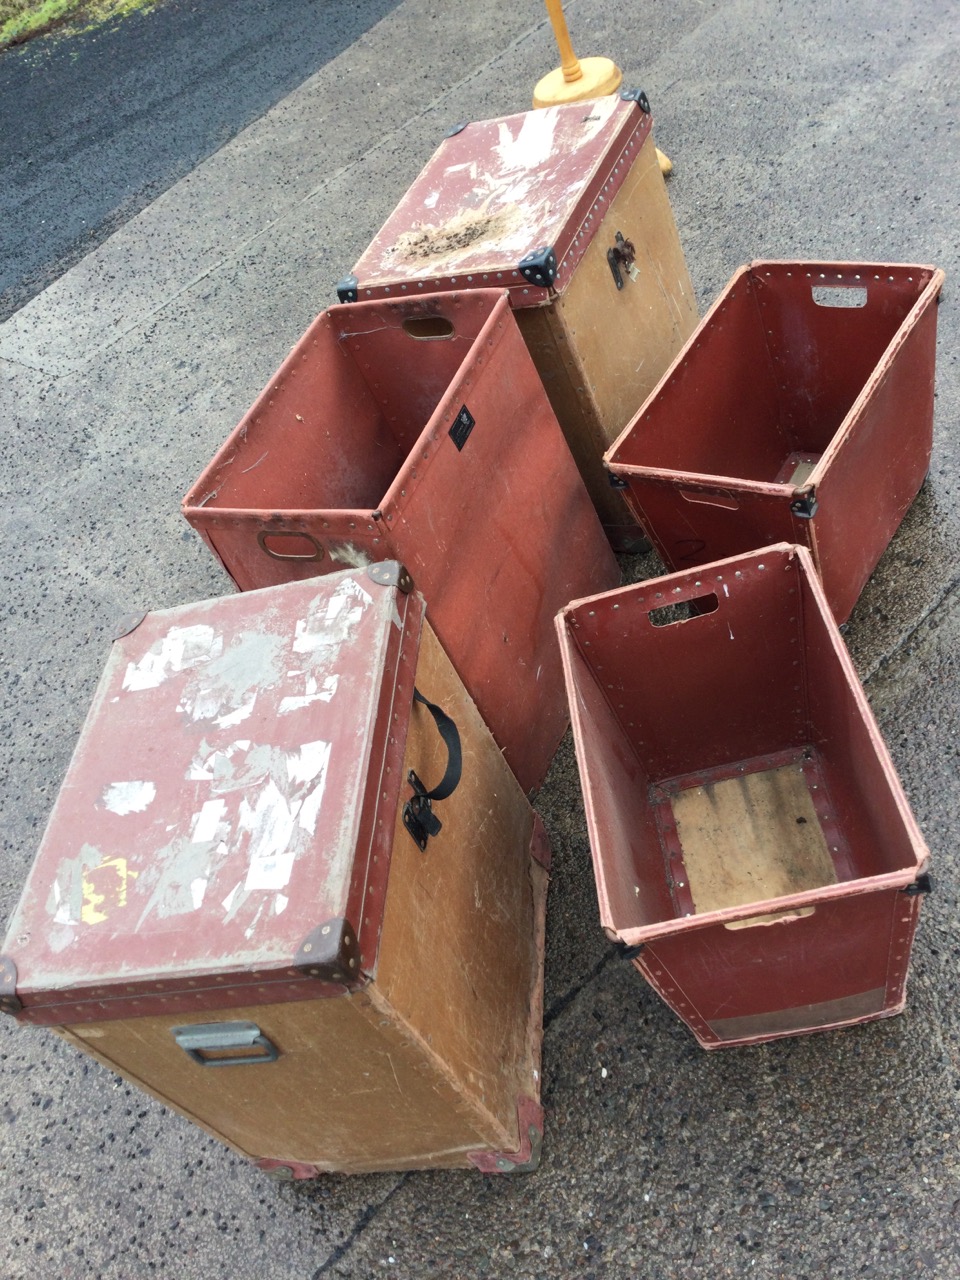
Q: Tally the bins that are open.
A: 3